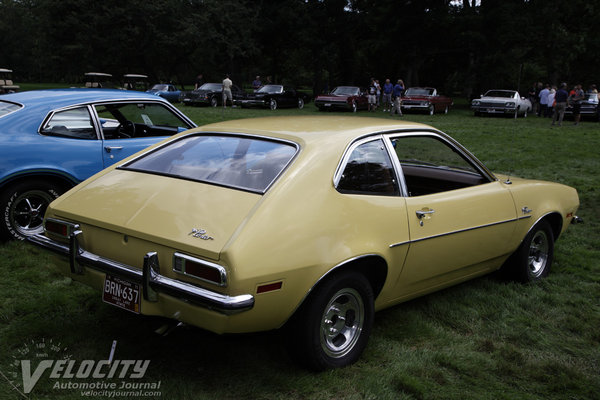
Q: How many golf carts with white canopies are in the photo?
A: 3